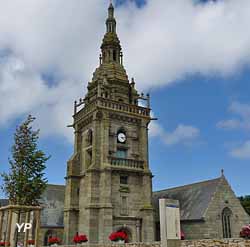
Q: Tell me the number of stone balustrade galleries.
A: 2